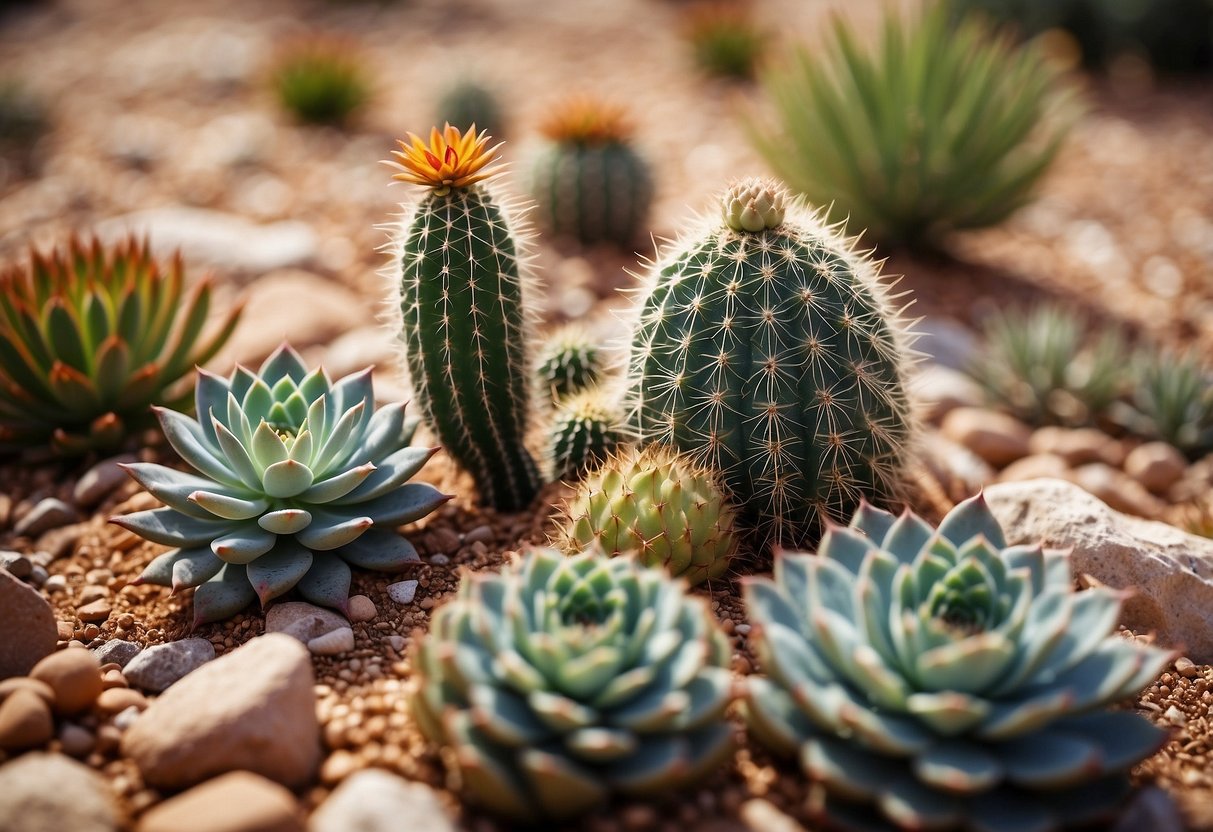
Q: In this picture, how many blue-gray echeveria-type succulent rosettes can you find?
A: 3